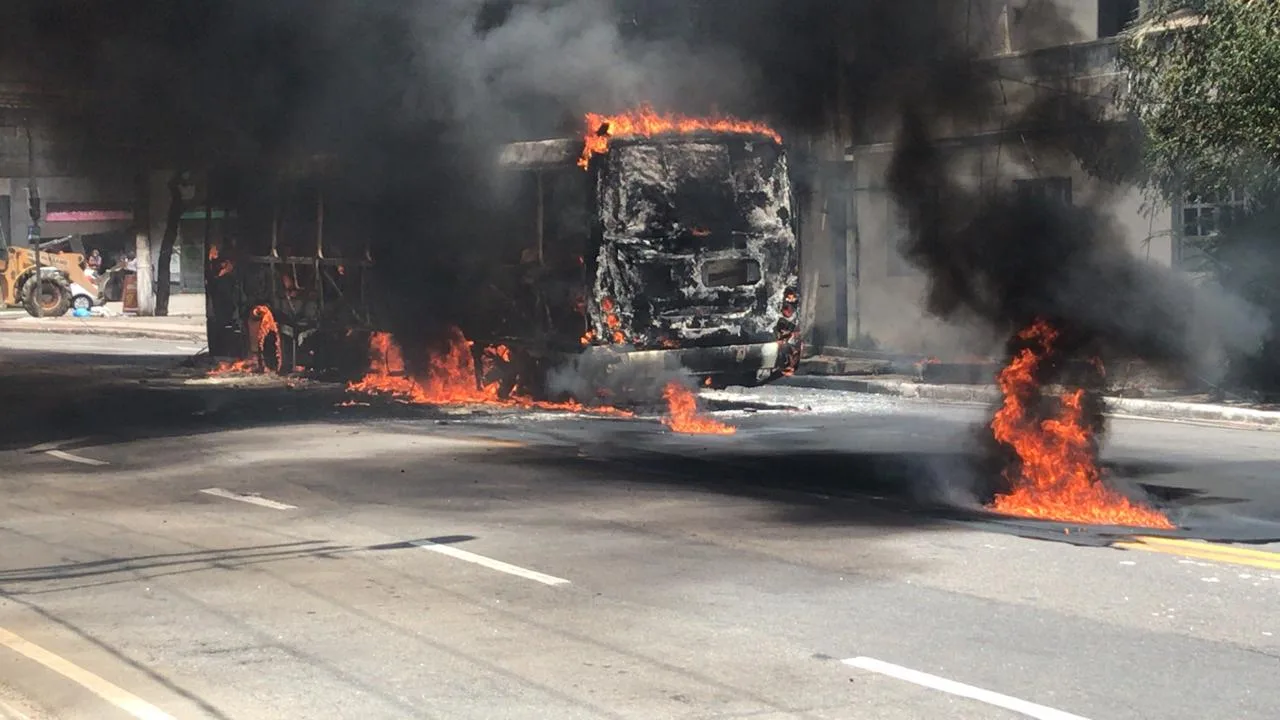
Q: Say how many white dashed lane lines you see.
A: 4